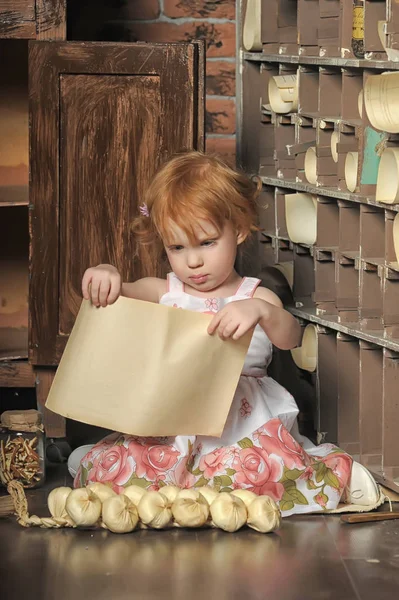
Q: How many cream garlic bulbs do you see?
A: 12